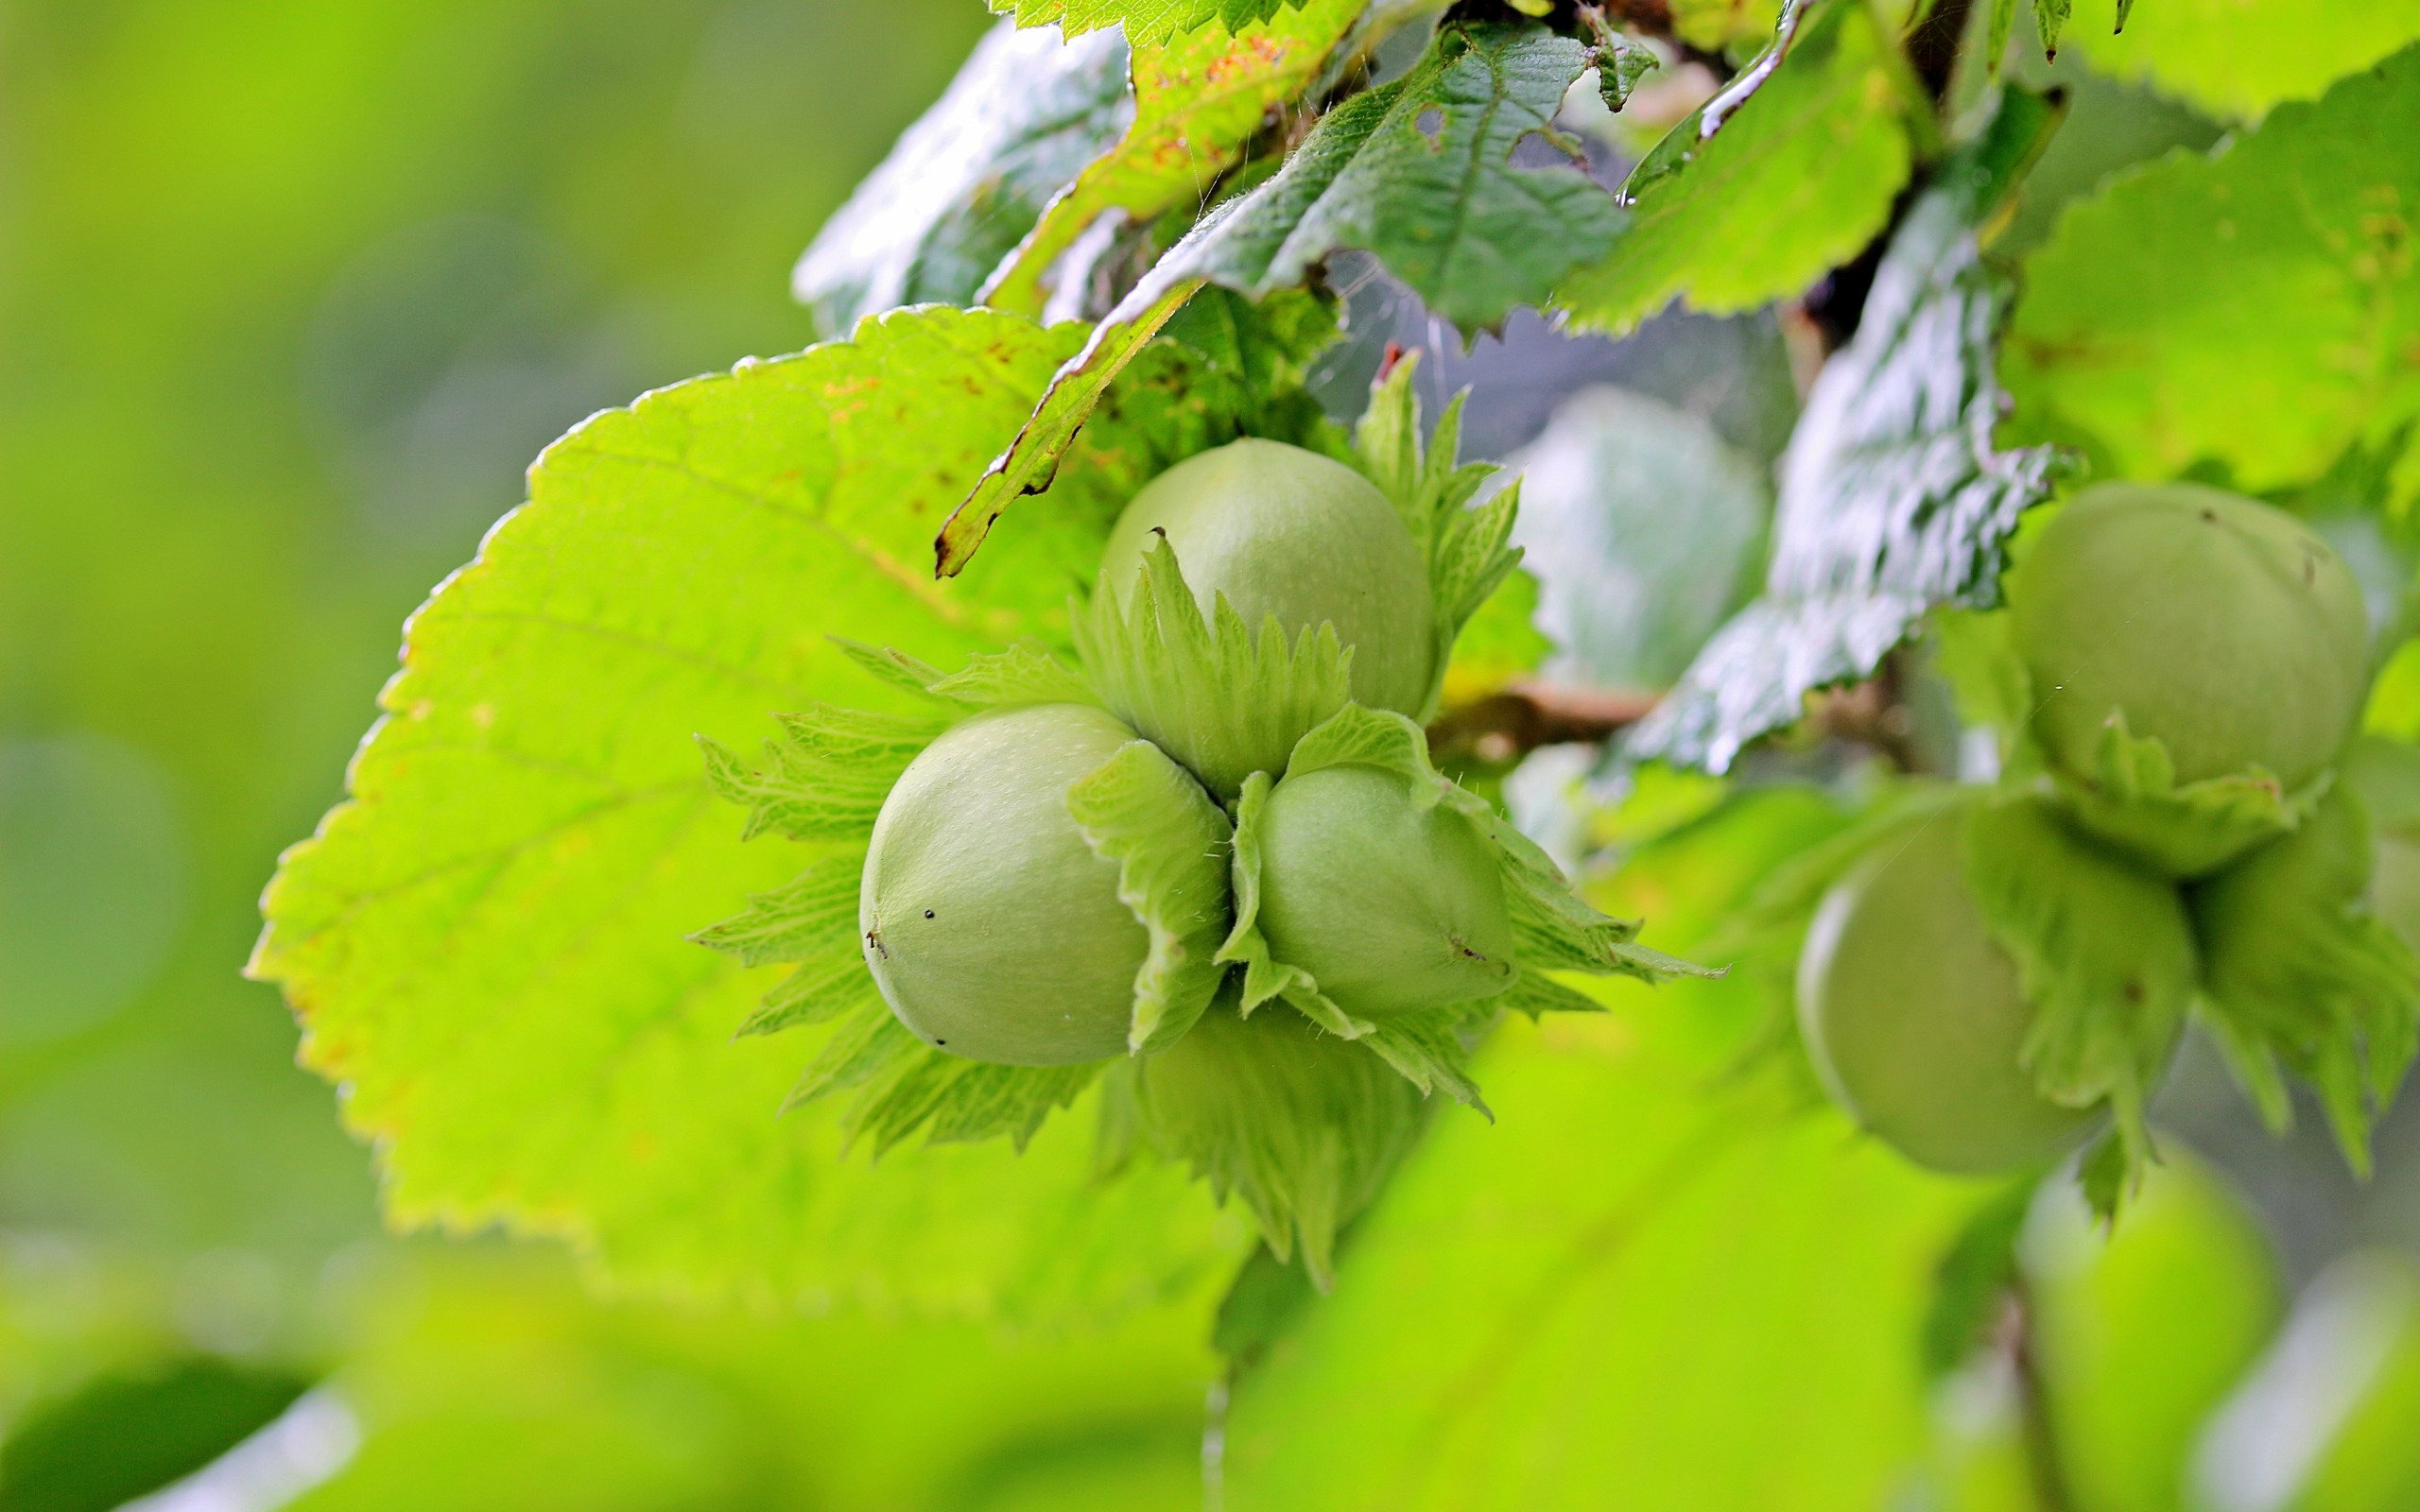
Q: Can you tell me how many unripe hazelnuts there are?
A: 5